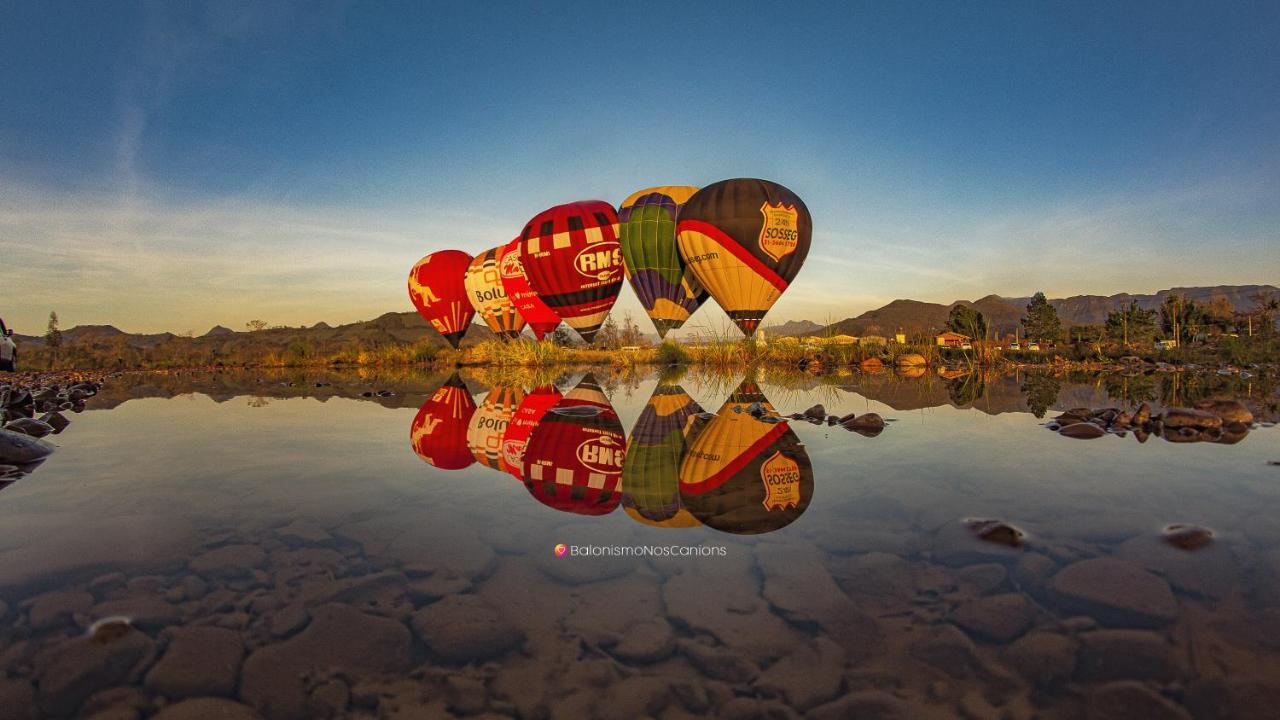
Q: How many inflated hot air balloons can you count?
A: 6